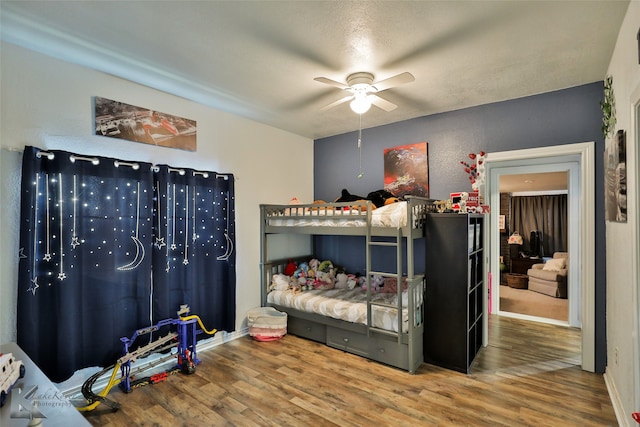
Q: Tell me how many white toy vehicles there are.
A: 1